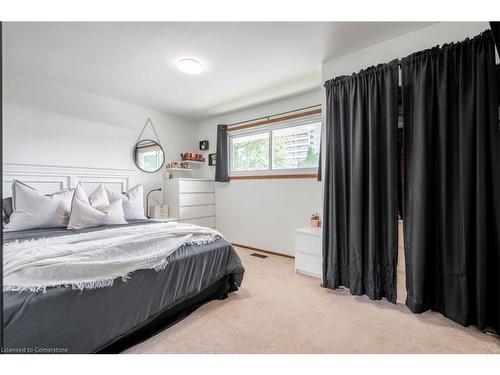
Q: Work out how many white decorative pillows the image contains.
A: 4